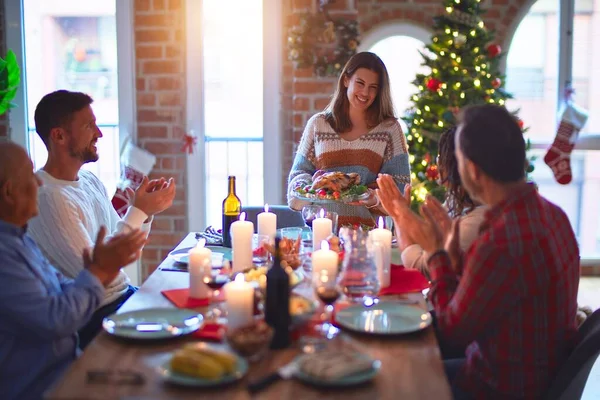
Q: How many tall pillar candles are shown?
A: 7